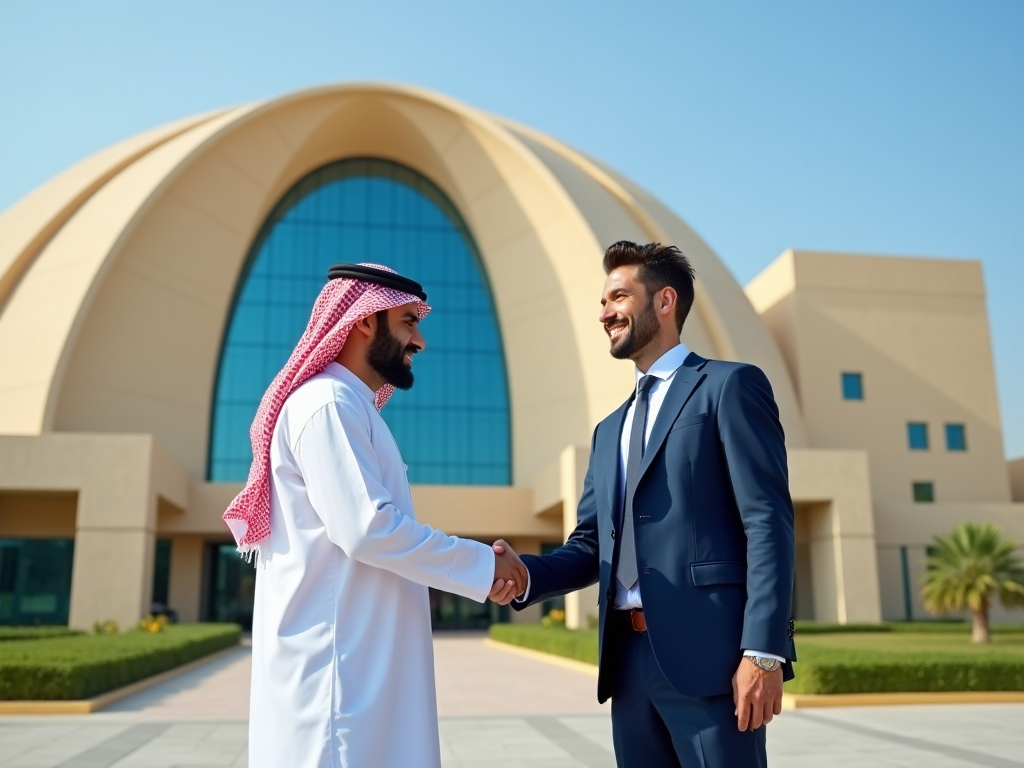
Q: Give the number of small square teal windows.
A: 4